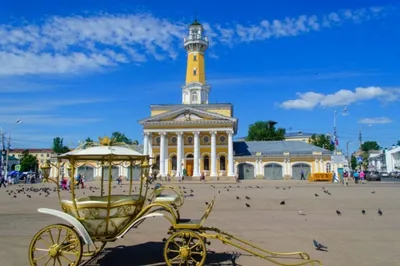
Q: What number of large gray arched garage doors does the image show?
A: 6